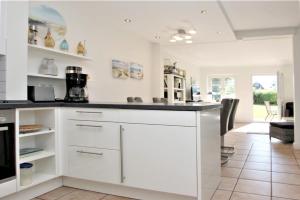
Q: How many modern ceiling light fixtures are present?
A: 1